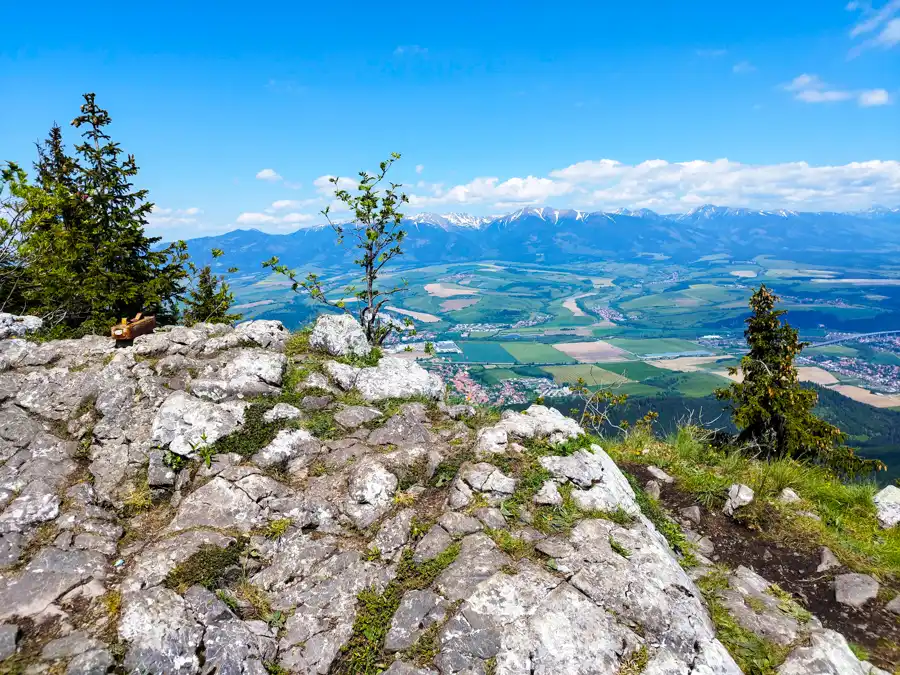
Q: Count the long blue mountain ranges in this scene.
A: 1